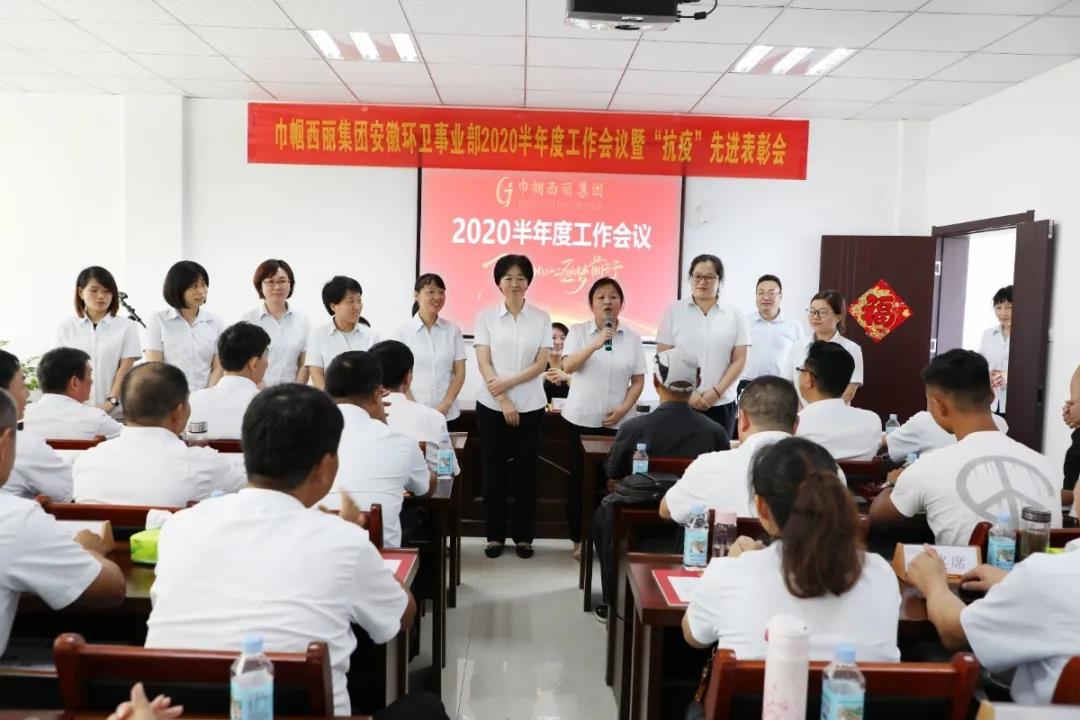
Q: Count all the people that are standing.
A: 11